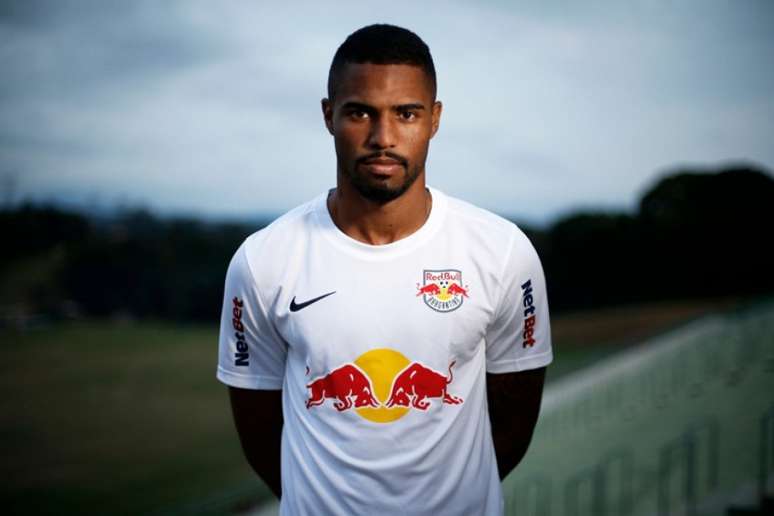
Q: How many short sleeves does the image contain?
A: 2